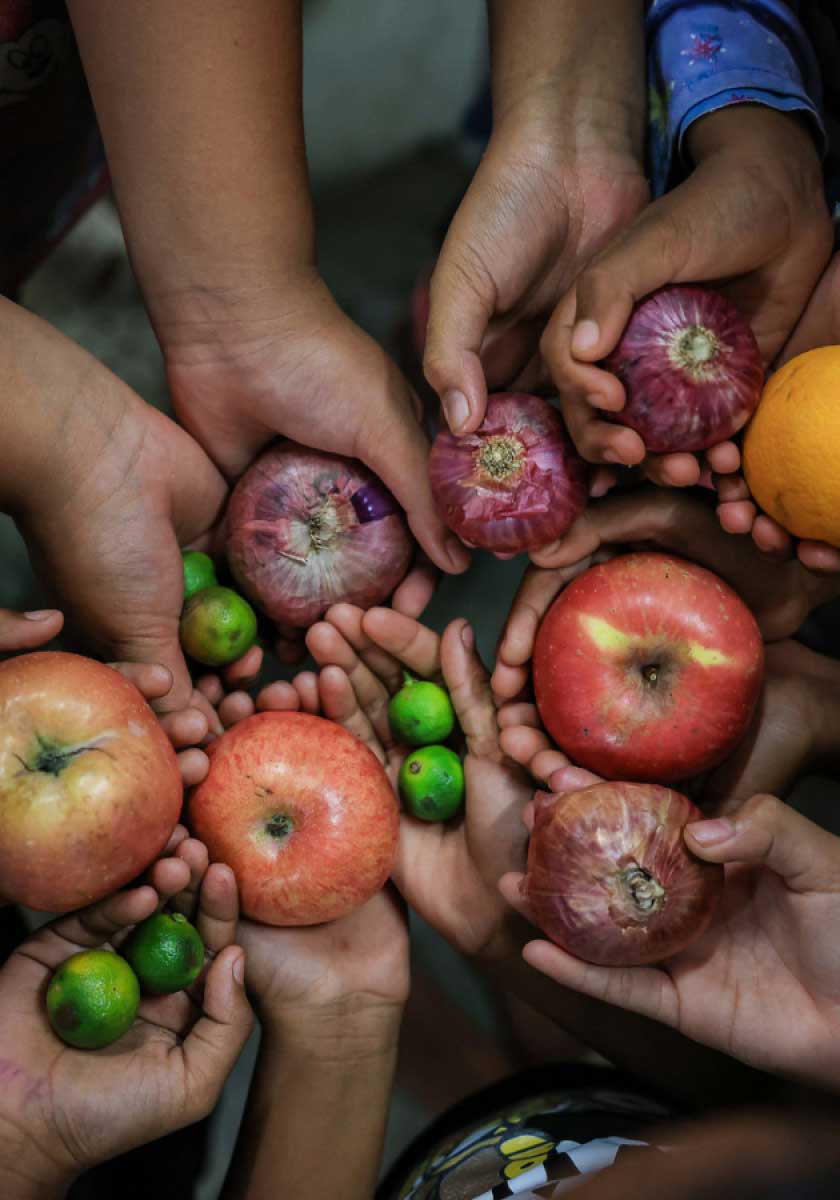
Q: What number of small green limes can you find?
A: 6